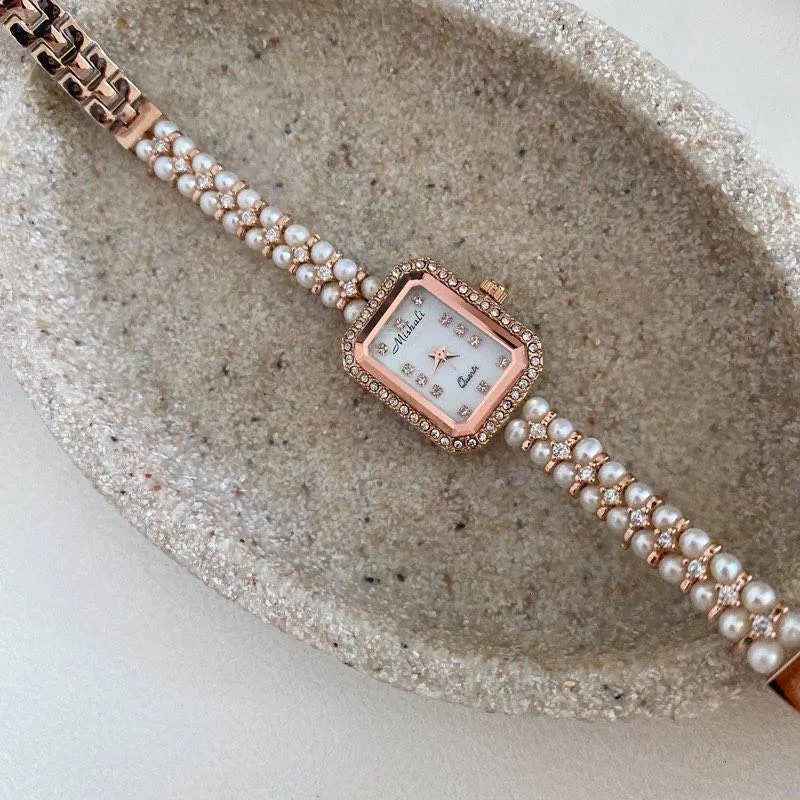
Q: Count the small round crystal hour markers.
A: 12